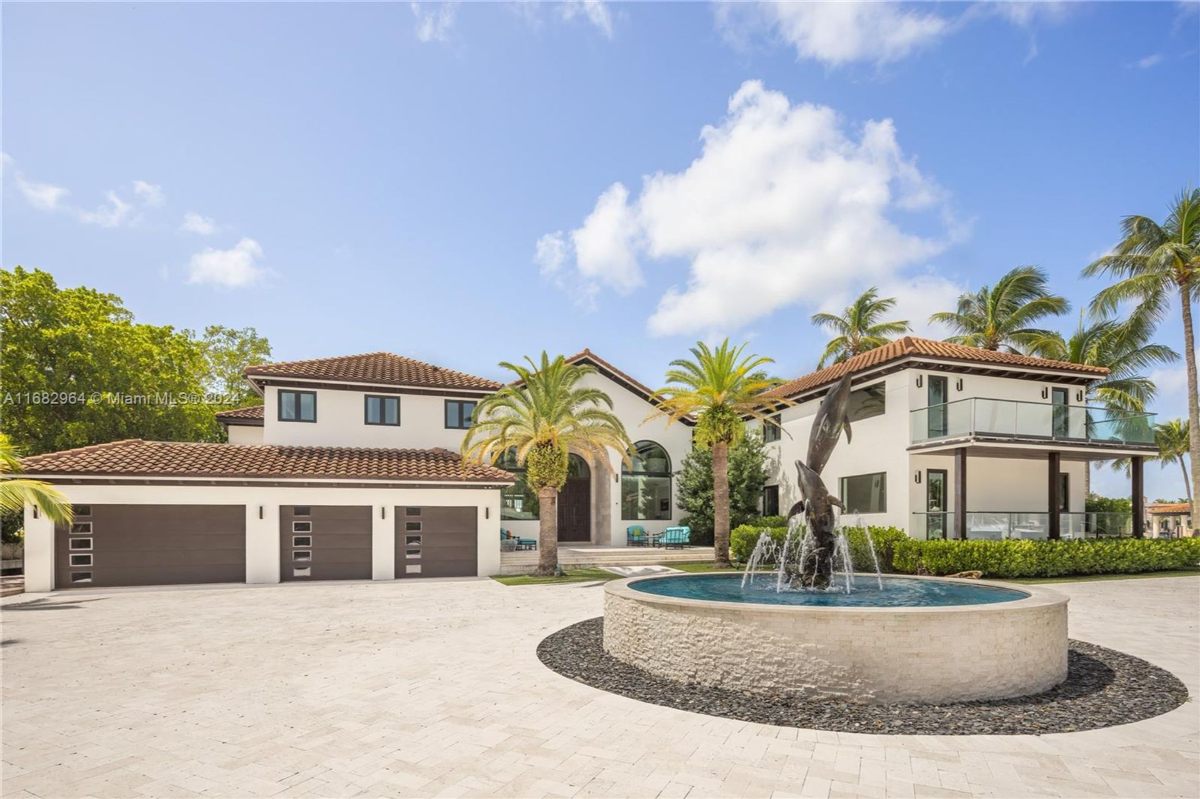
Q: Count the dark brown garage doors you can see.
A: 3